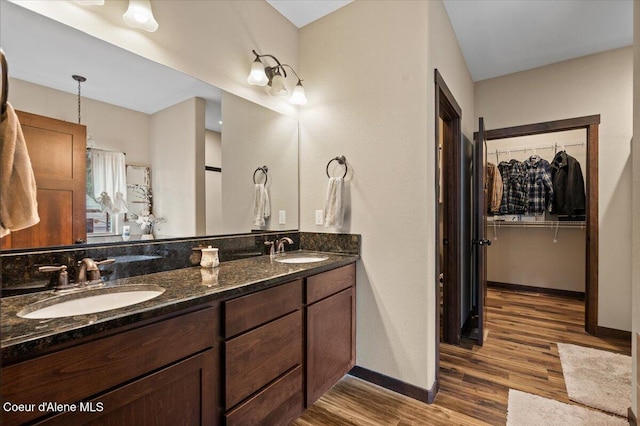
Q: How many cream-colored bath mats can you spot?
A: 2